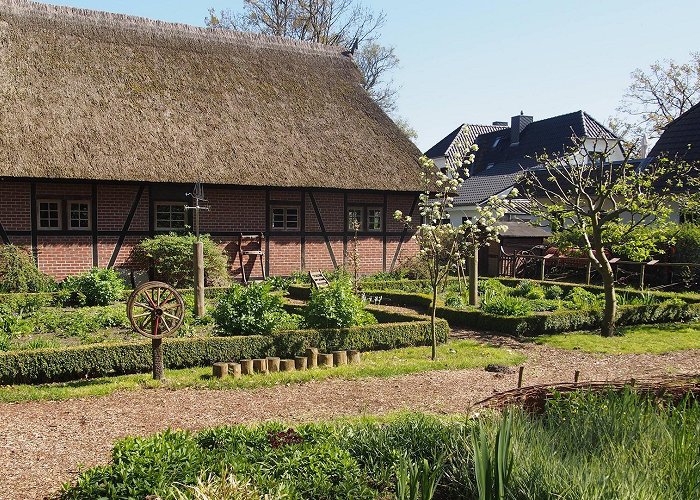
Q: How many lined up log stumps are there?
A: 11